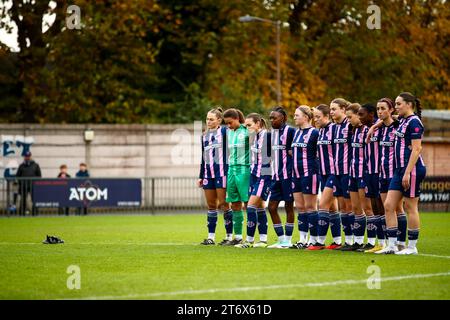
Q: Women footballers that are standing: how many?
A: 11